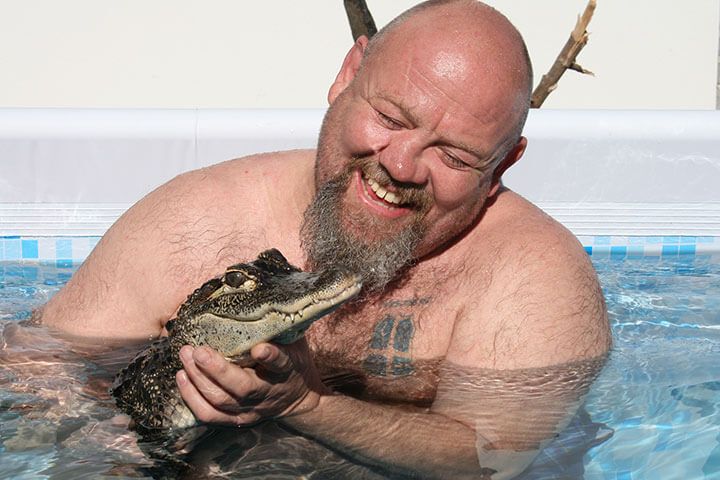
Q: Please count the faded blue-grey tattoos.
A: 1